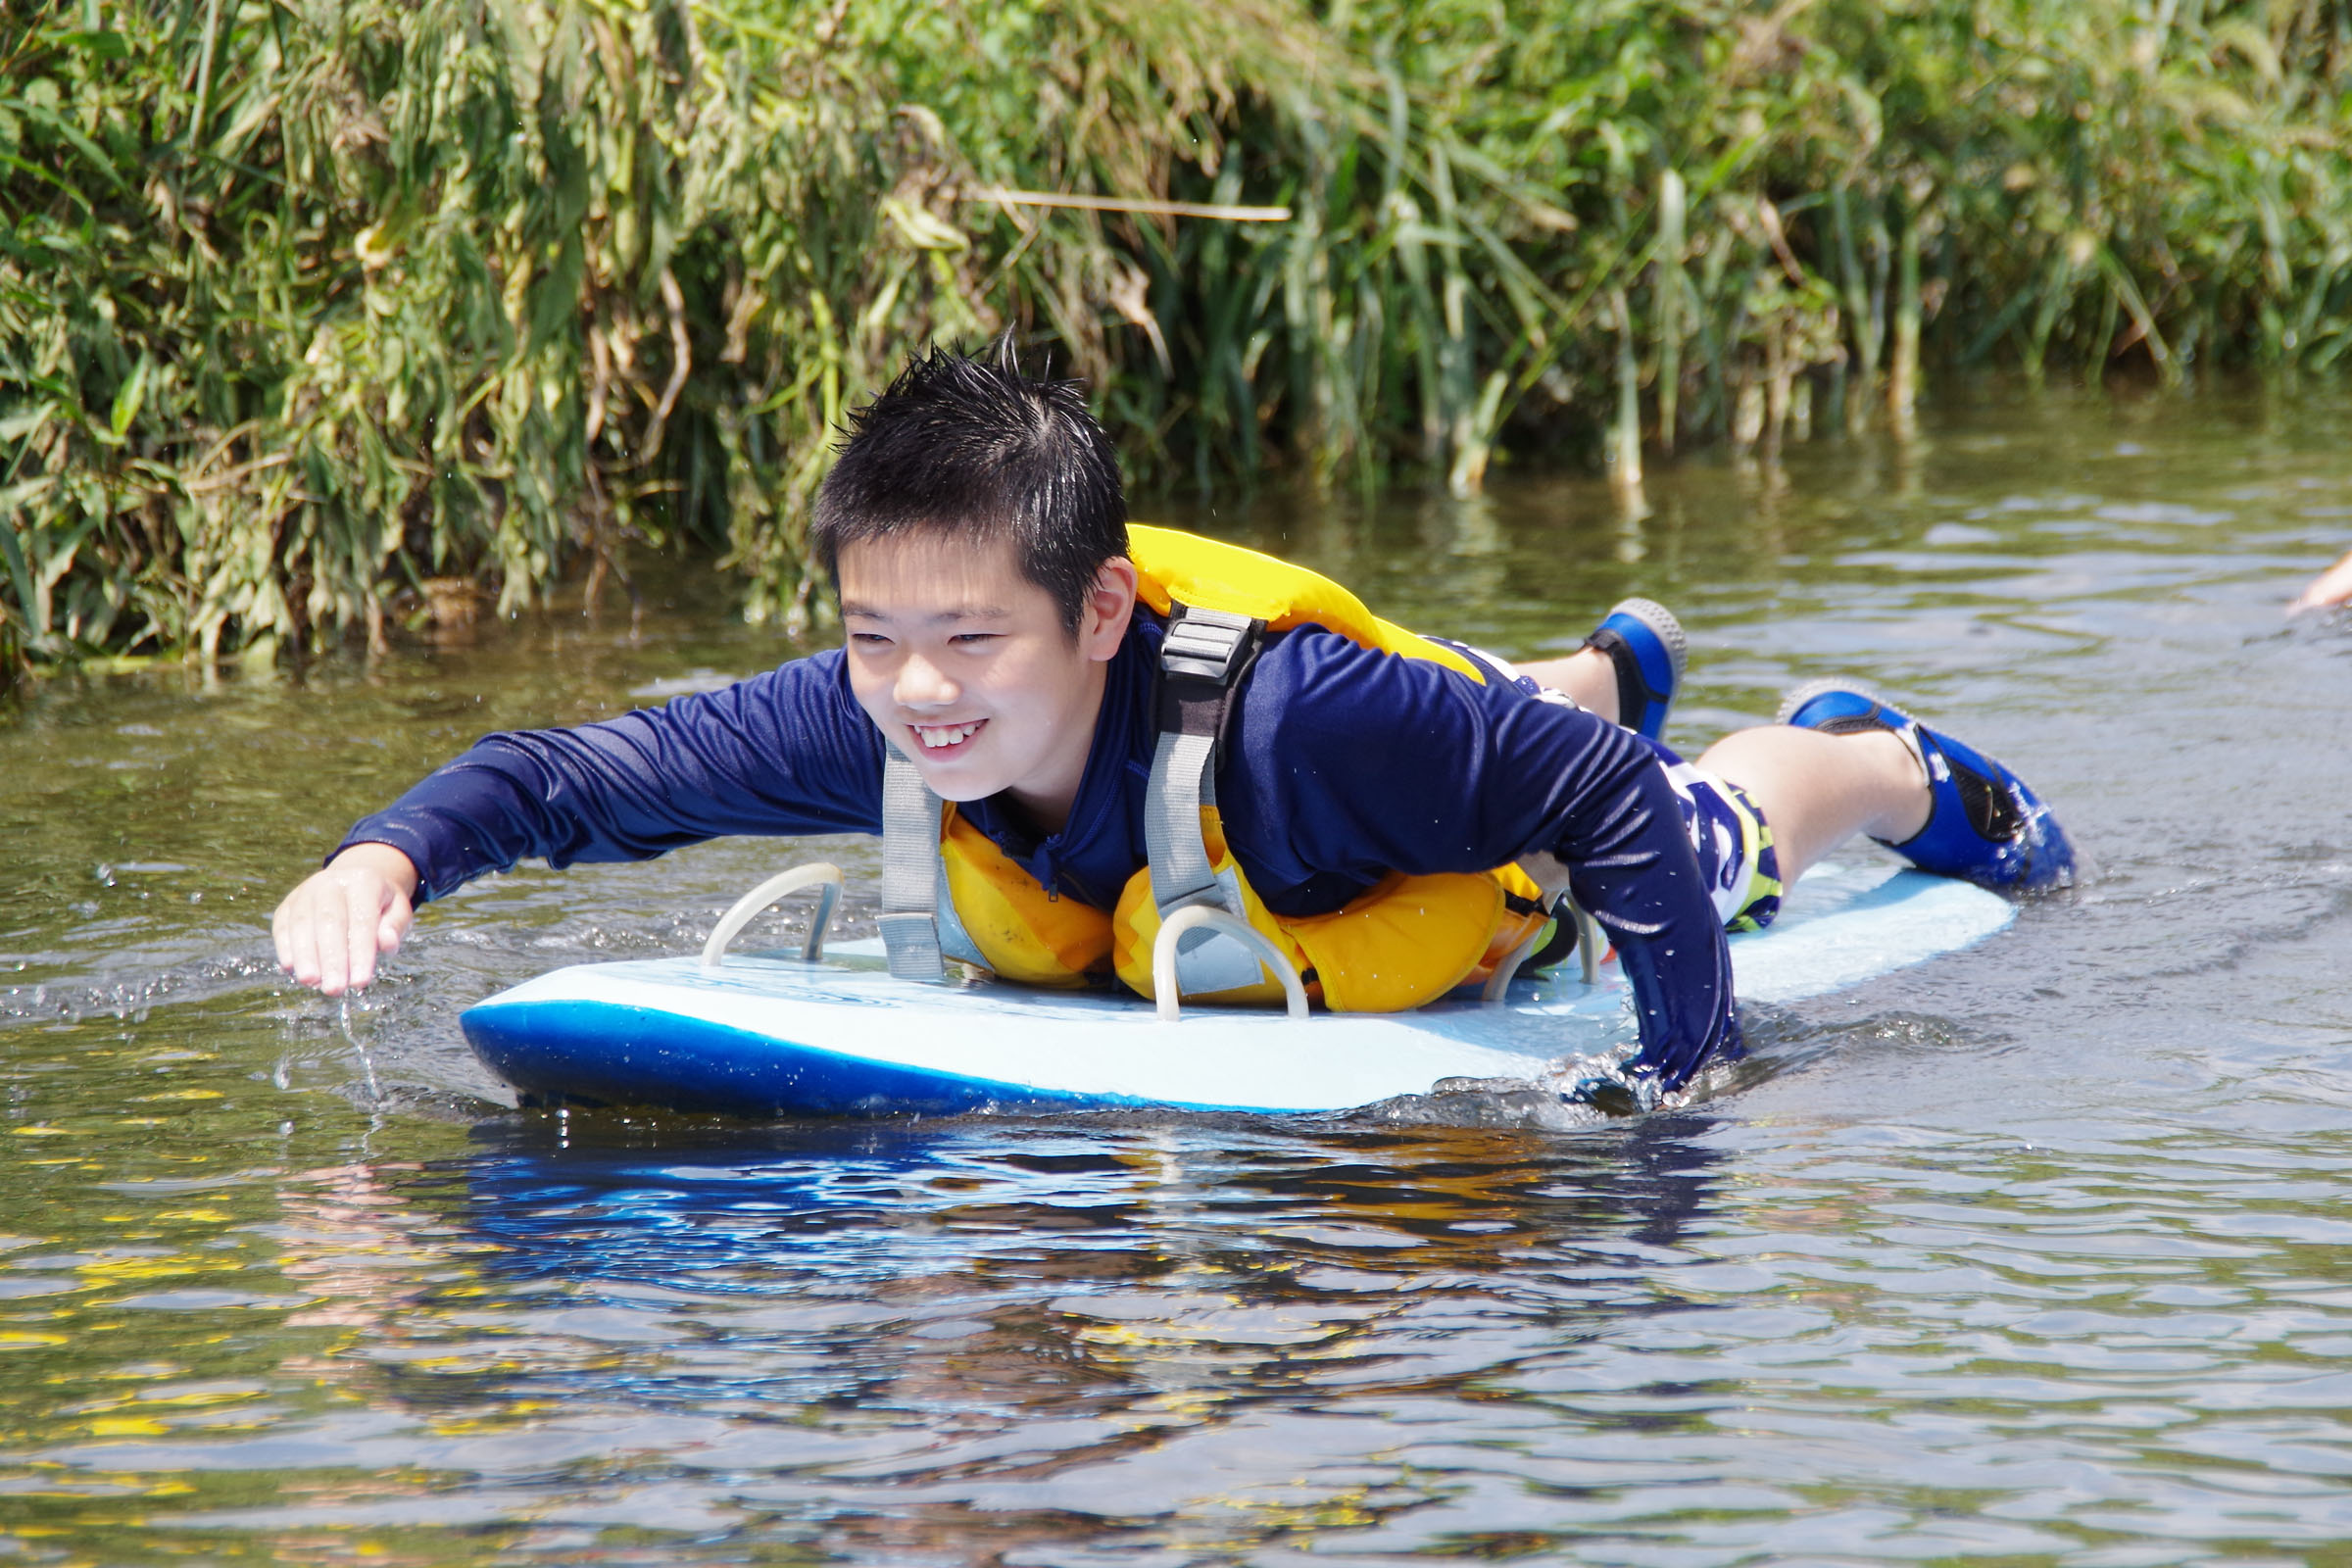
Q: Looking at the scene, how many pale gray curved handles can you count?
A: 3